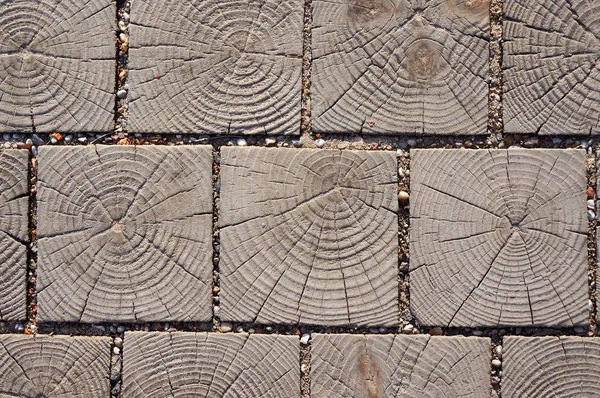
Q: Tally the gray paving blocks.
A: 12